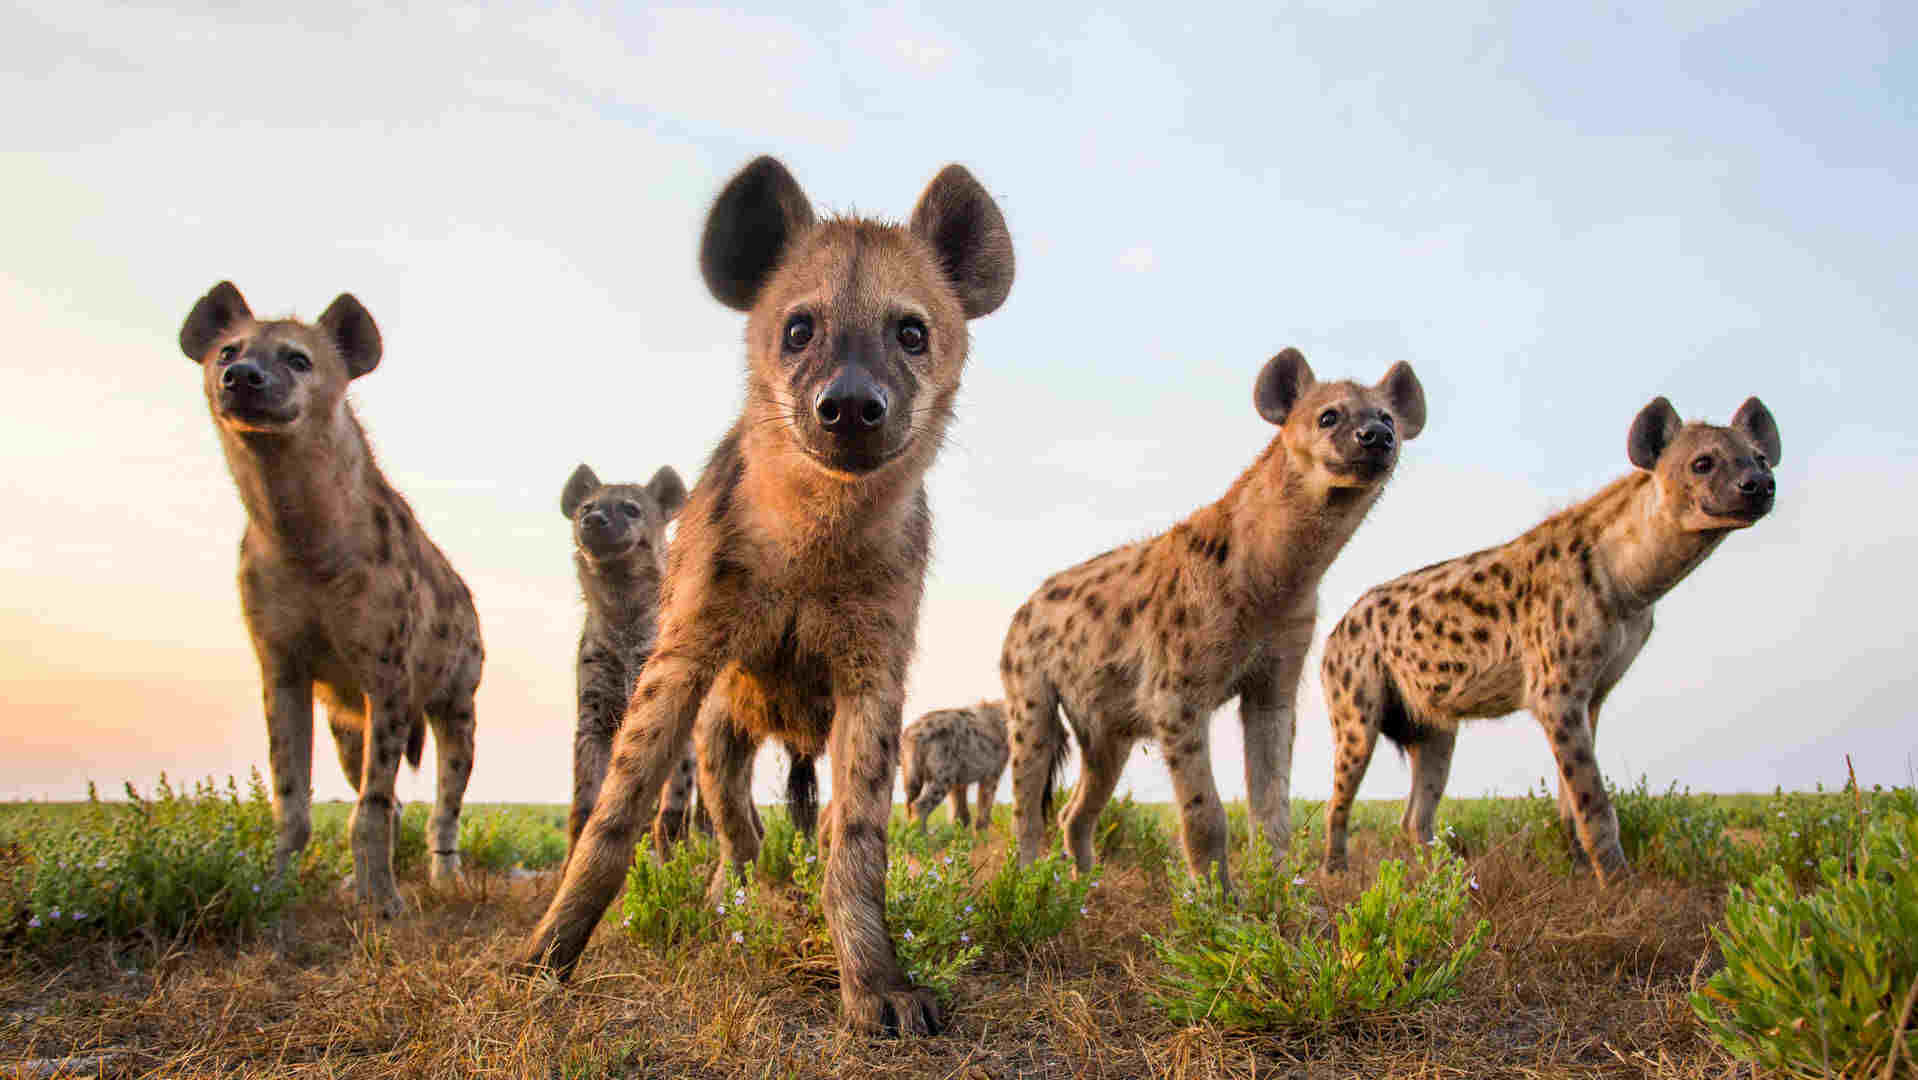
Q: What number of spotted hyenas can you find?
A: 6